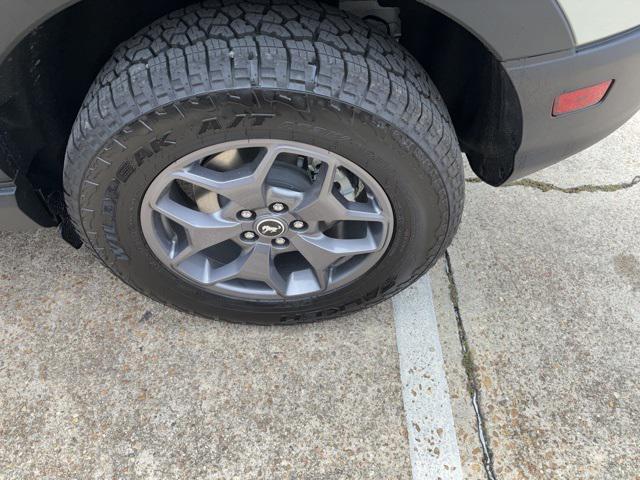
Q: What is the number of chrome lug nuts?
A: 5